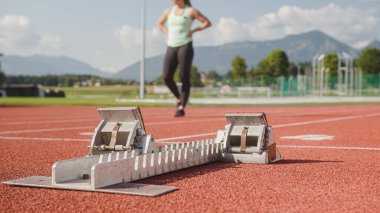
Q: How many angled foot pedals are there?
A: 2